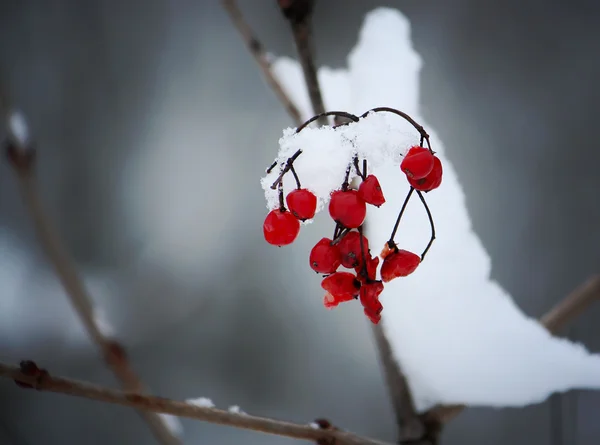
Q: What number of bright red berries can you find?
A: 12